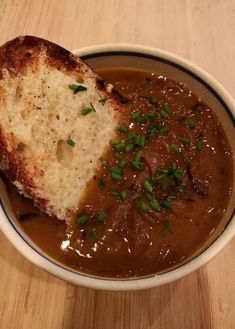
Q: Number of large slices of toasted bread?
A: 1